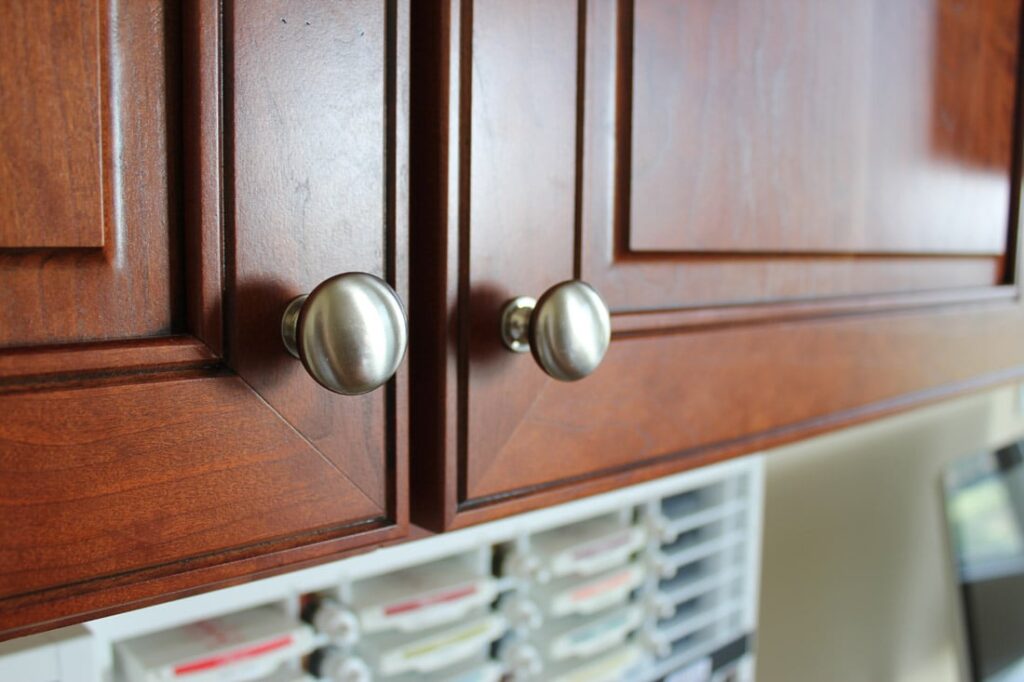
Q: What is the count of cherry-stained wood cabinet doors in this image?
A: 2